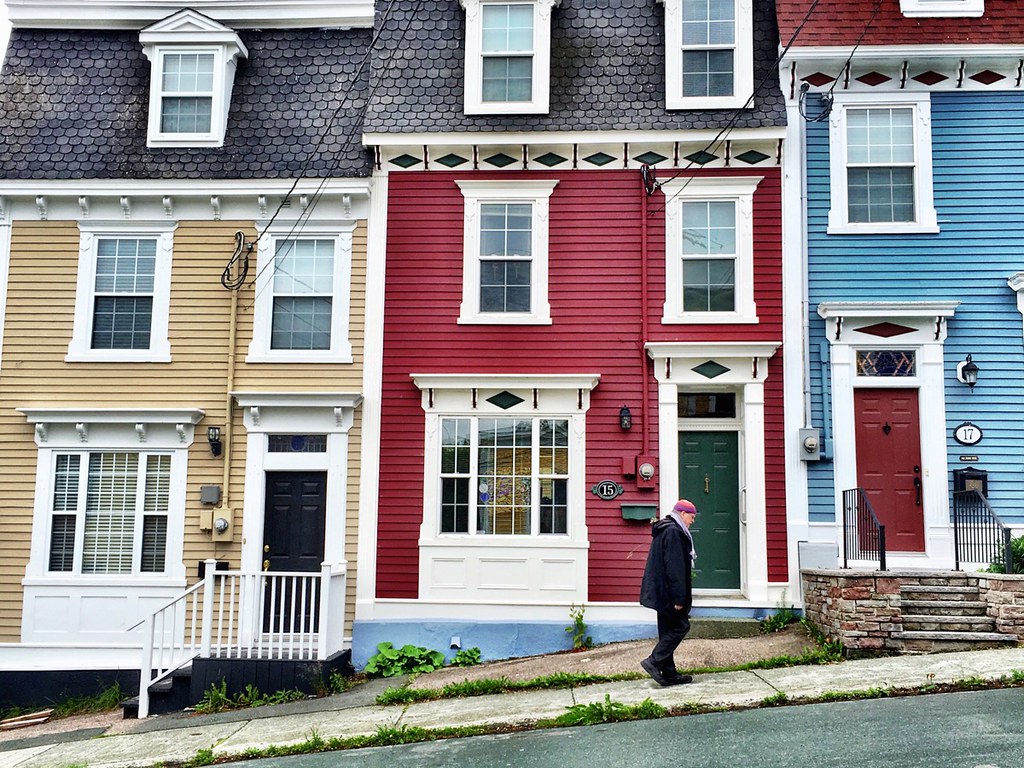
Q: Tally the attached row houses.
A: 3